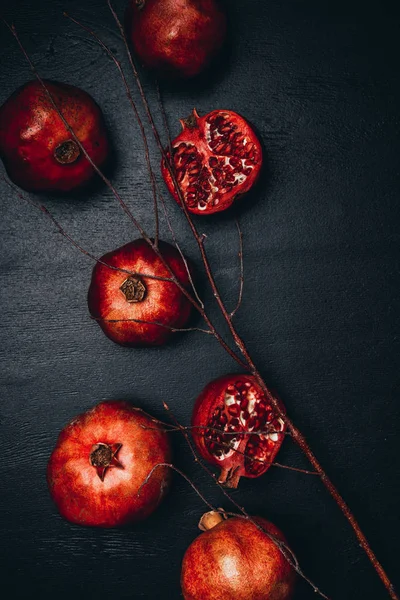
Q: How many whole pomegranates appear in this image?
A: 5